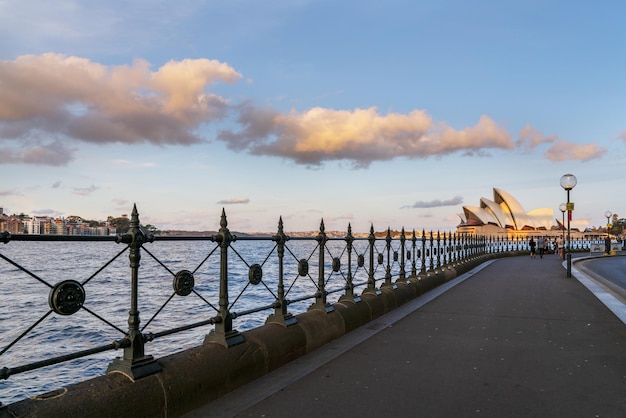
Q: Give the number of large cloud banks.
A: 2